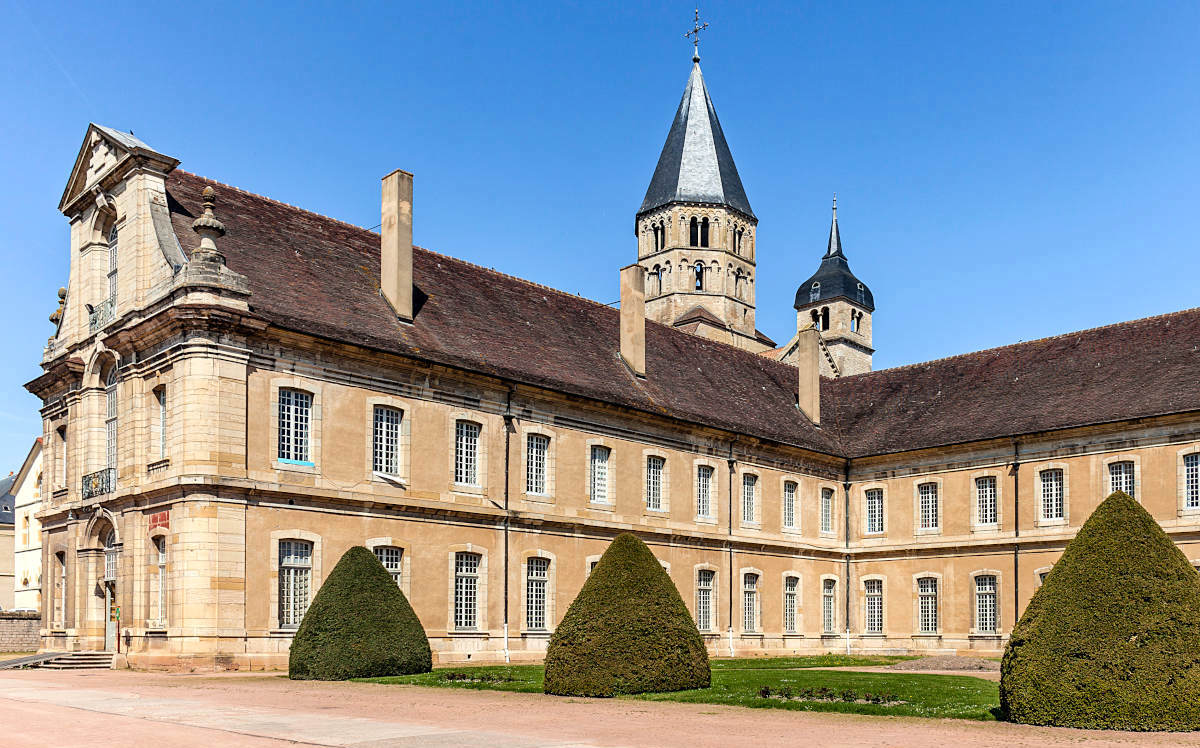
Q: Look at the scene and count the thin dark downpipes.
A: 4